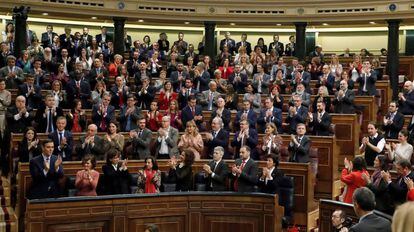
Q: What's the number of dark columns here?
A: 5